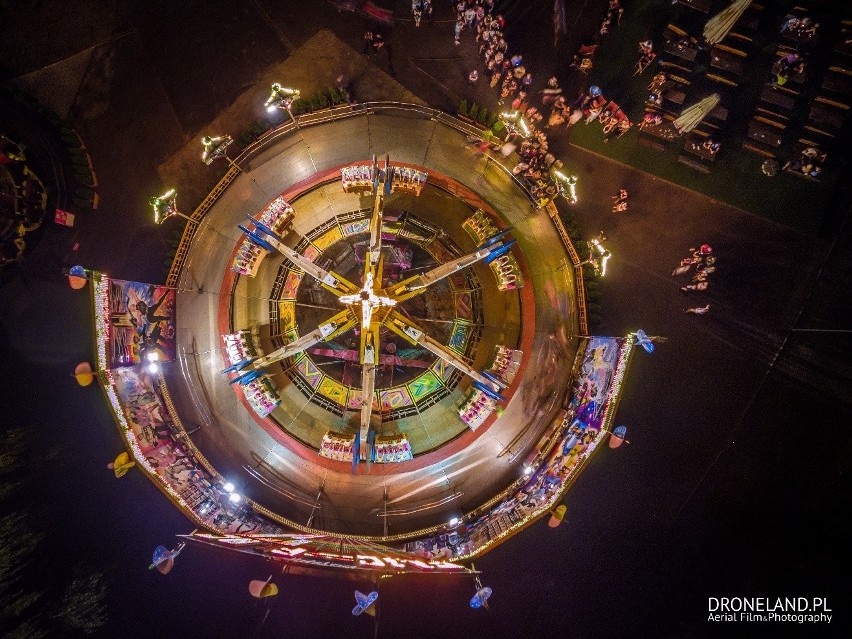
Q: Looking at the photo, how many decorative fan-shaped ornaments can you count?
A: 10